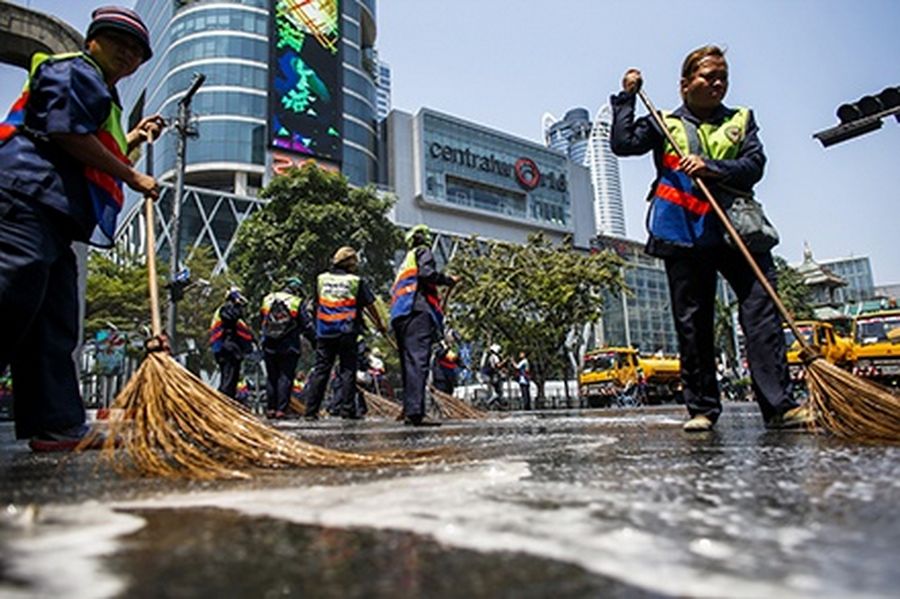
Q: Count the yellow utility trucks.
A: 3